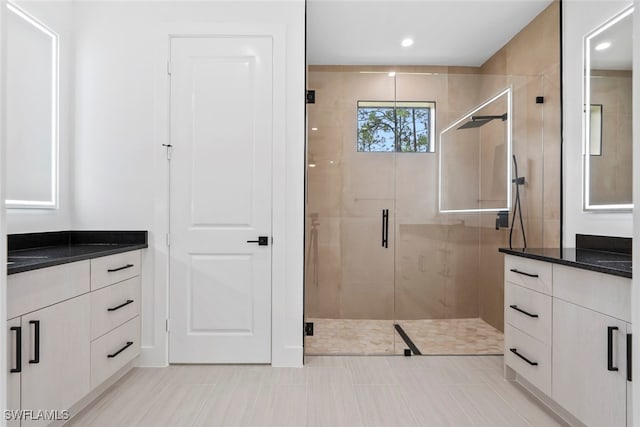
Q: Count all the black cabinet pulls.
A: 10